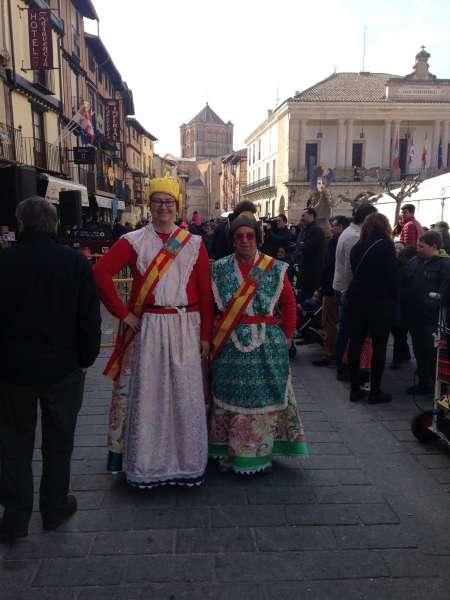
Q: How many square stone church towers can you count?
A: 1